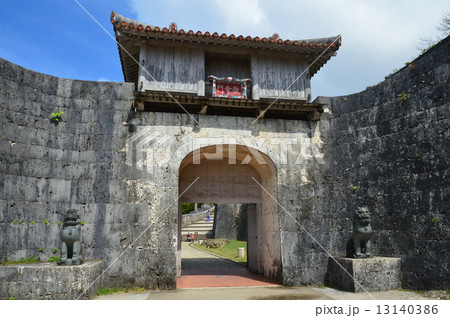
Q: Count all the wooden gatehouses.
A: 1